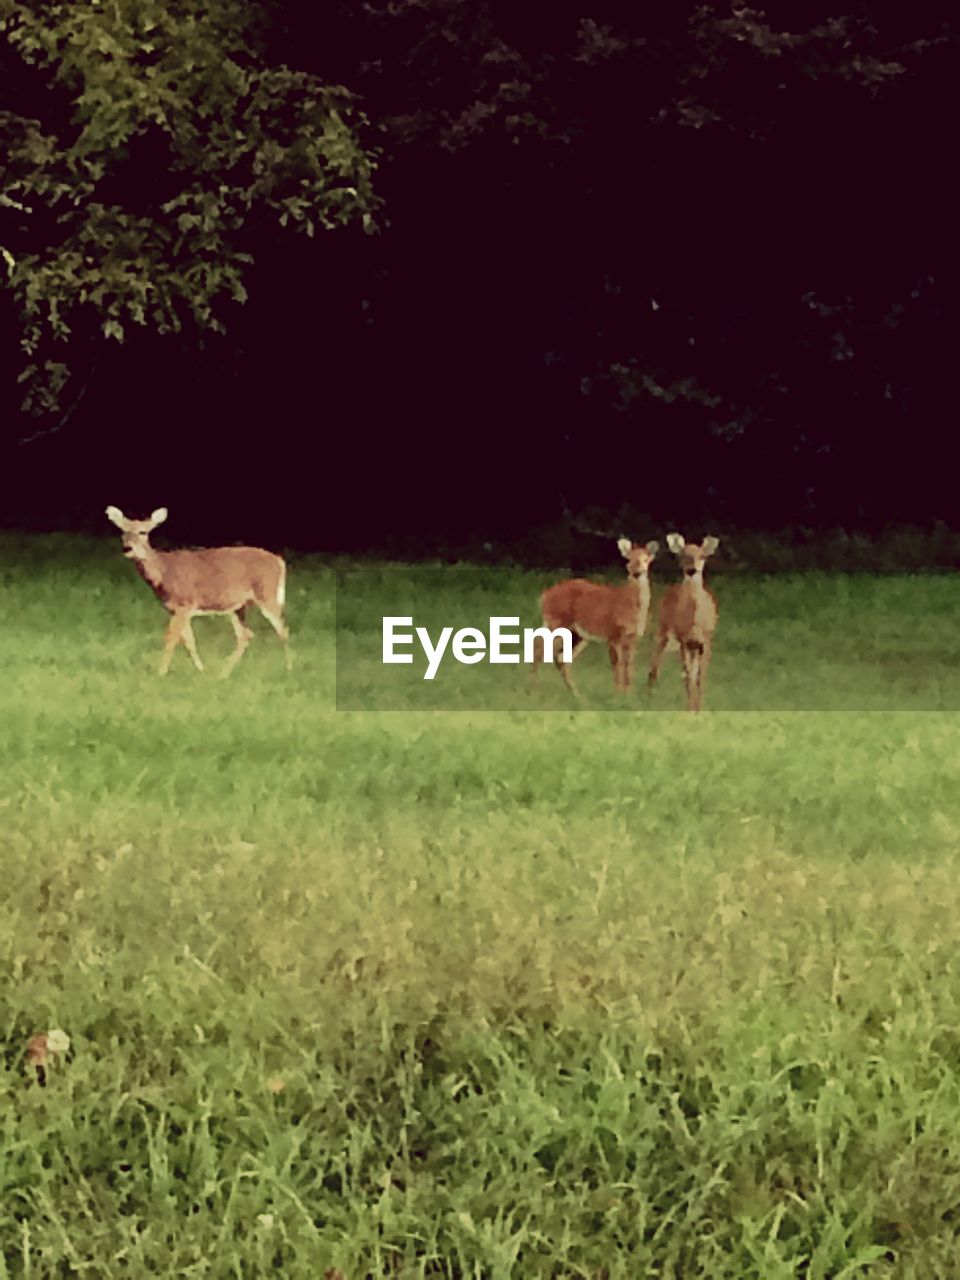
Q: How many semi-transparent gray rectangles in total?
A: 1